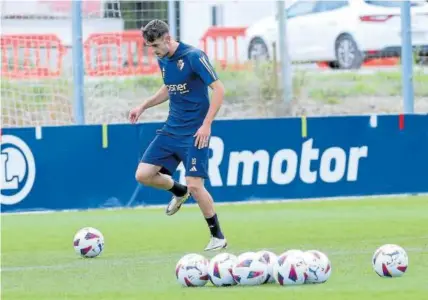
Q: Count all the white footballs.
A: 8